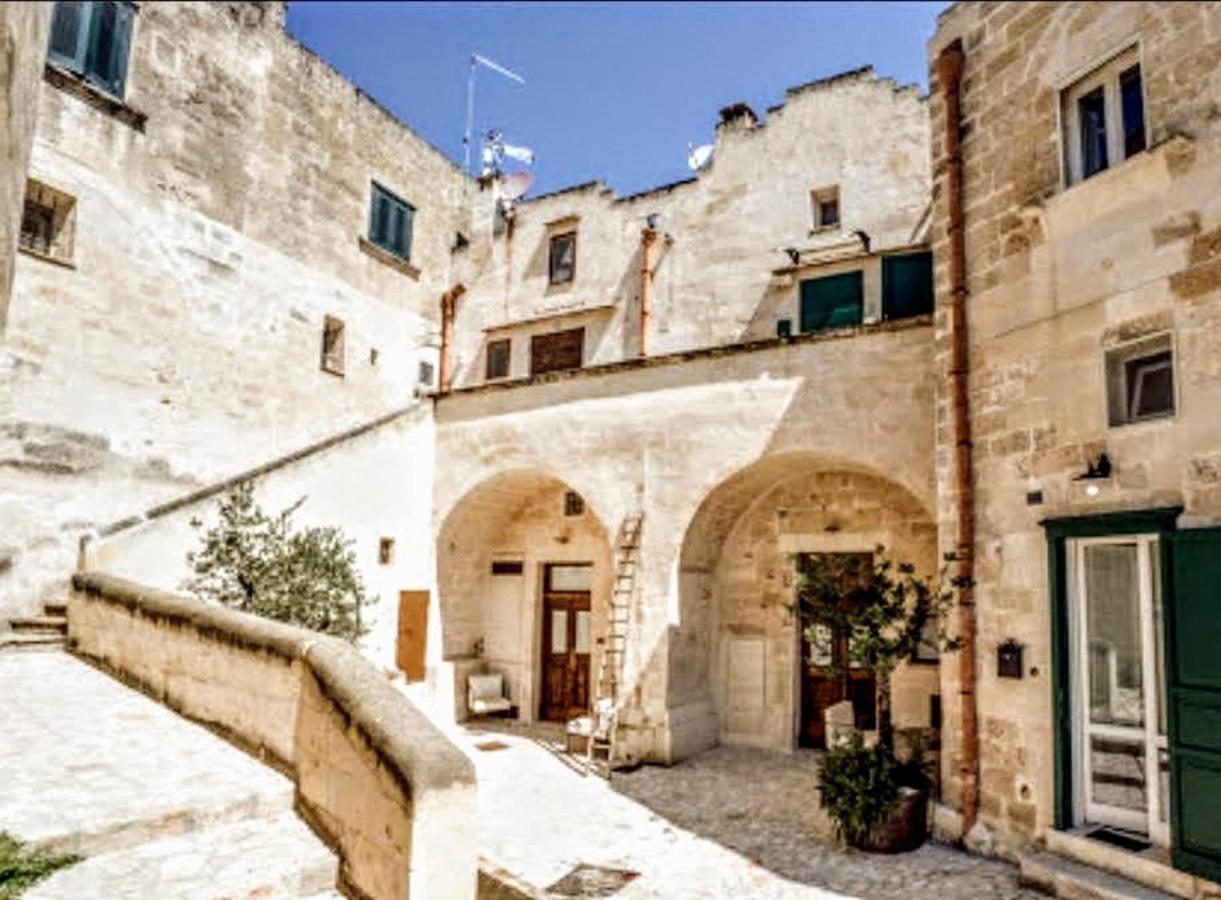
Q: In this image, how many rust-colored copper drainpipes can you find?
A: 3